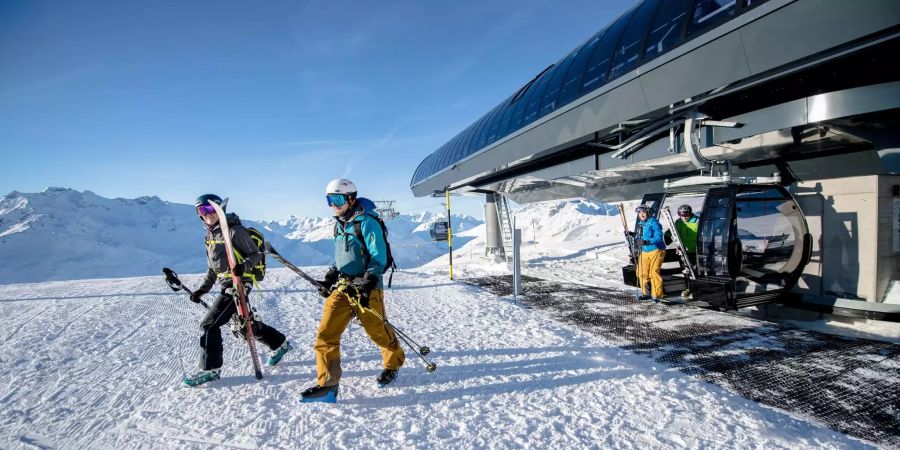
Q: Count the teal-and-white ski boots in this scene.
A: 2